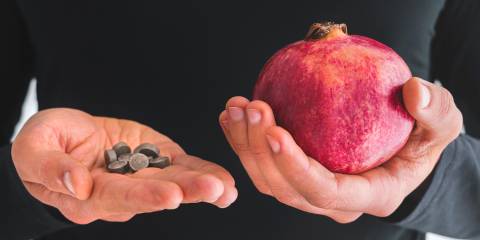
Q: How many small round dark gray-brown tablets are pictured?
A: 7